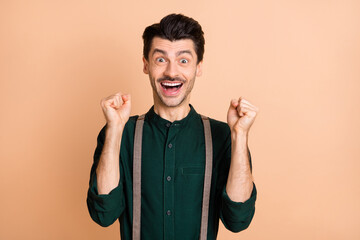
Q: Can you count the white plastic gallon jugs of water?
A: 0